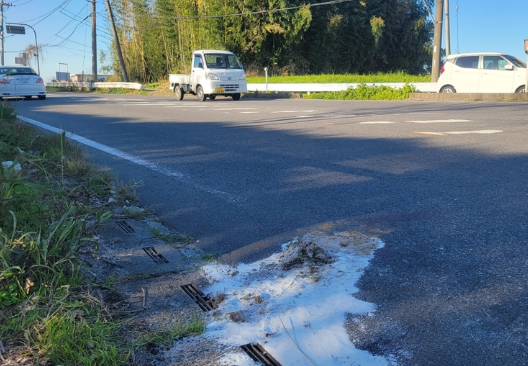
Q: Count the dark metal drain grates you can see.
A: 4